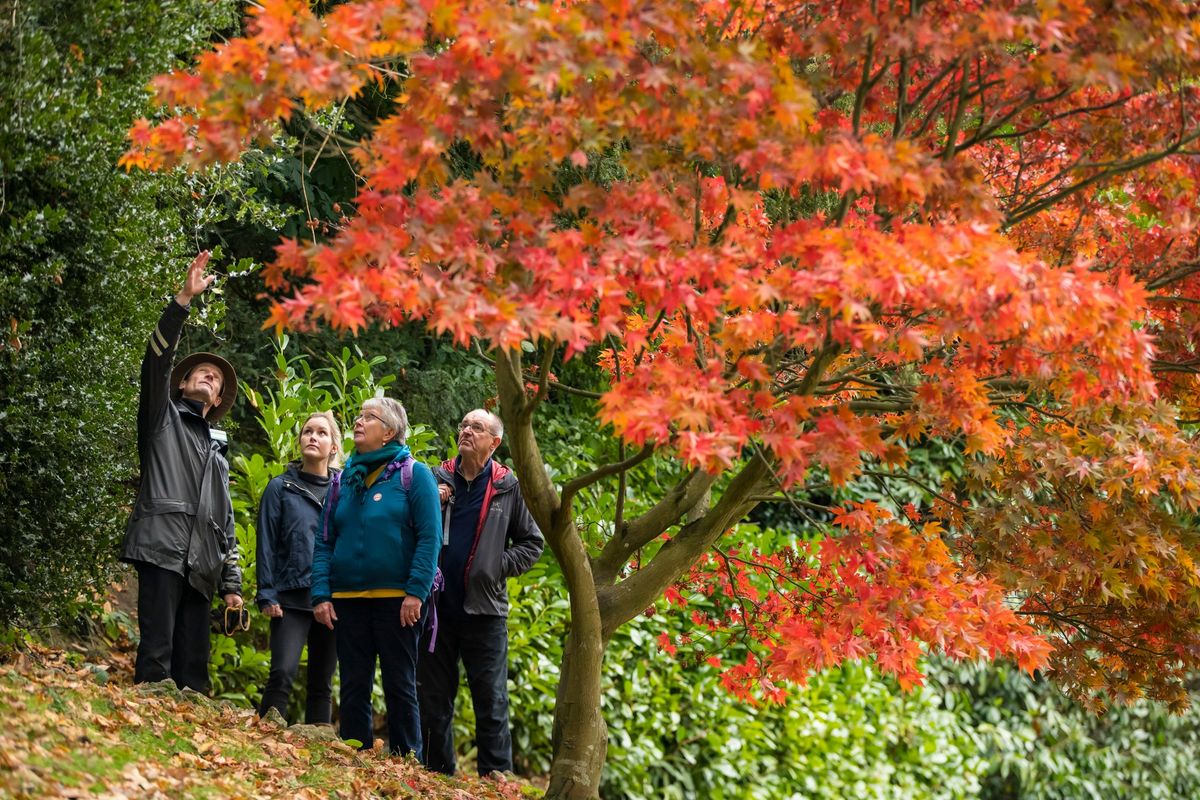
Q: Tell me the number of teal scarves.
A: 1